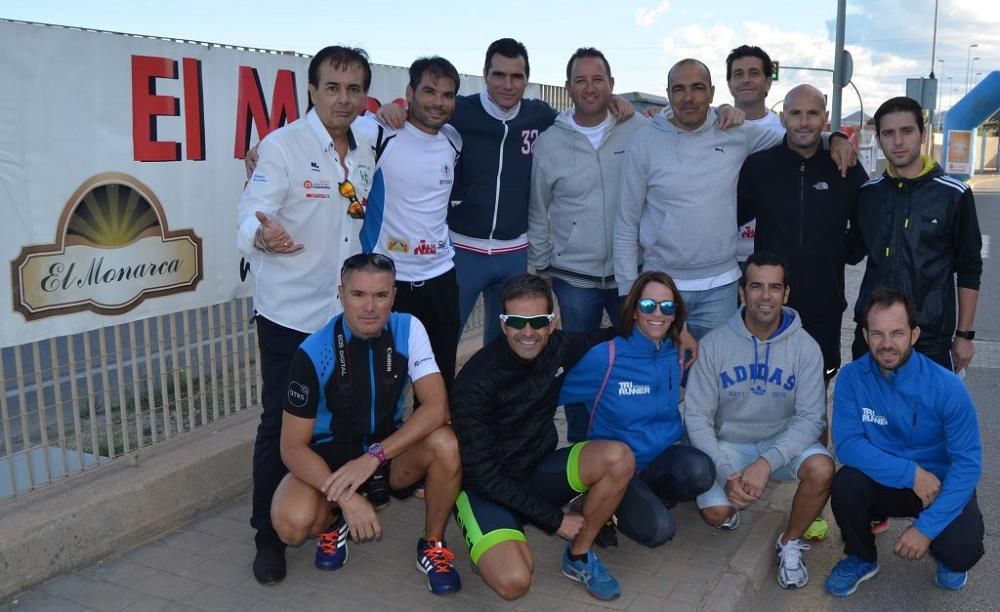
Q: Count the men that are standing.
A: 8